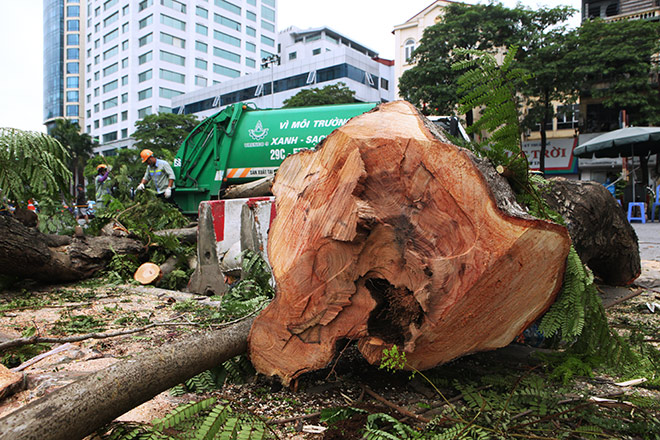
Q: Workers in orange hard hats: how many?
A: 2